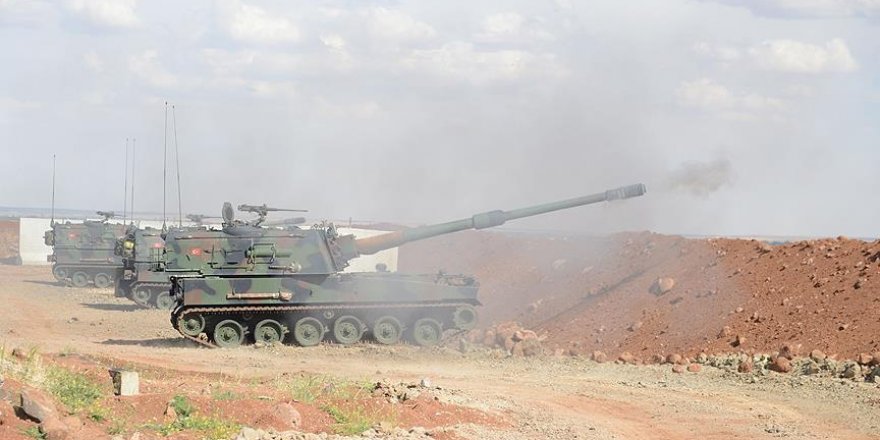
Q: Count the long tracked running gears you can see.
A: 3